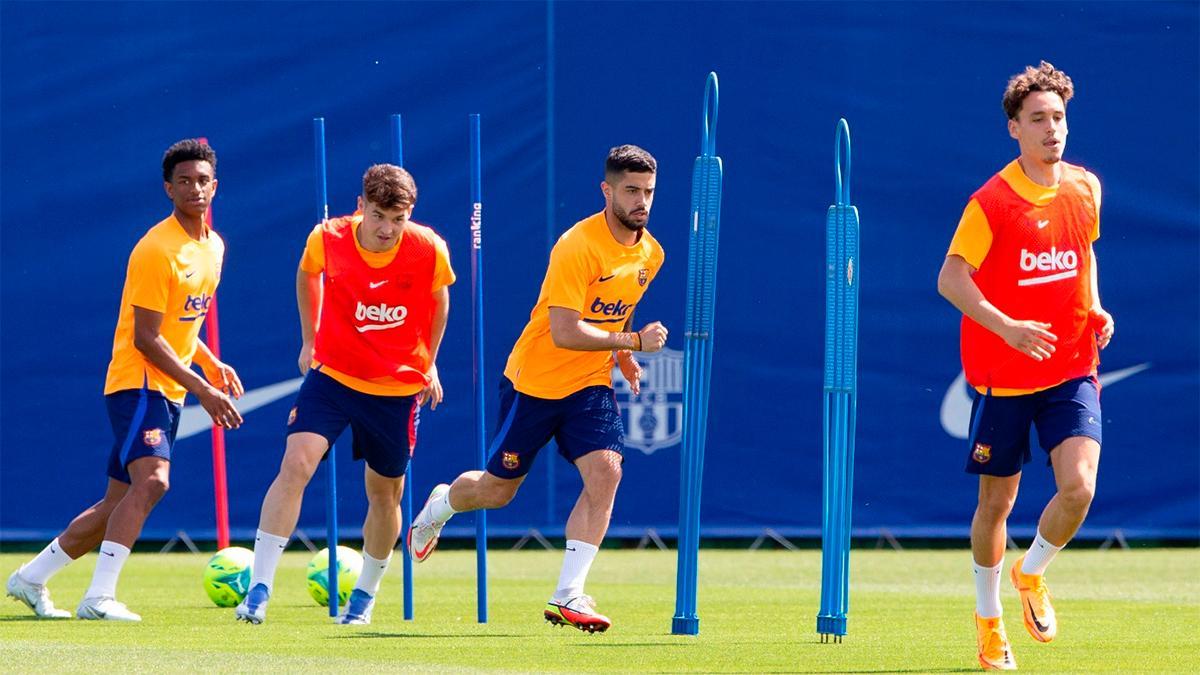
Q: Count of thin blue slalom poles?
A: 3